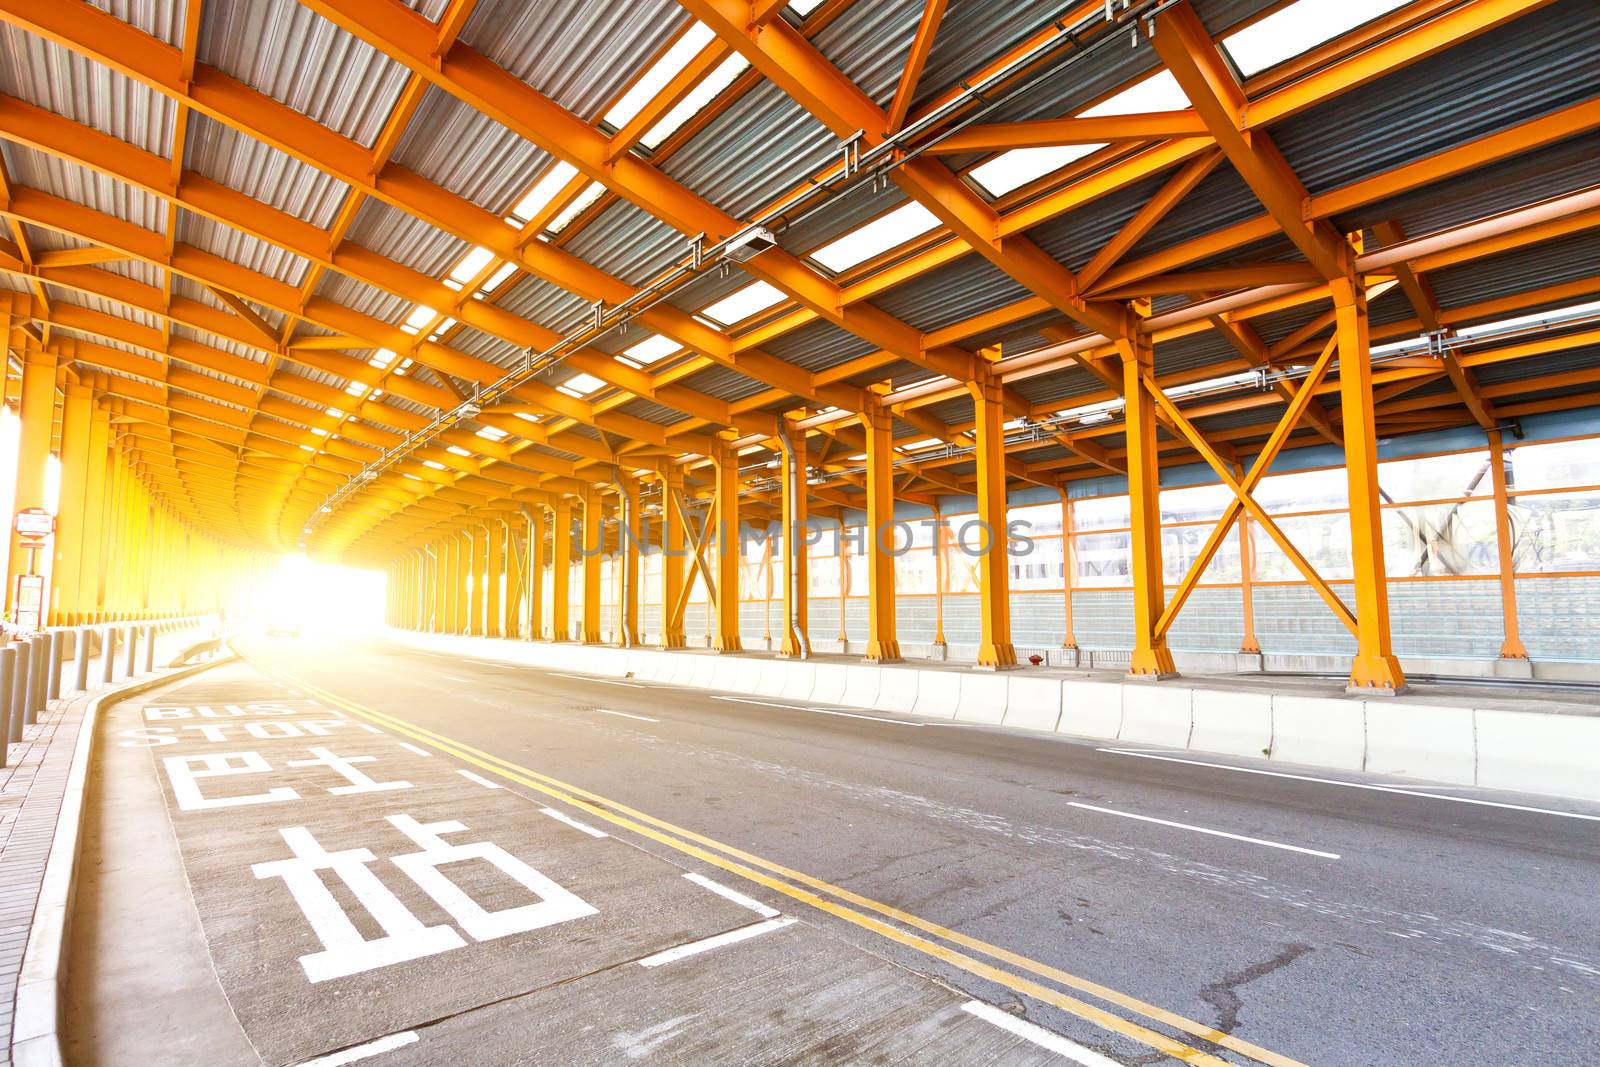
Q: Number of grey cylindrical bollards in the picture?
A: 9